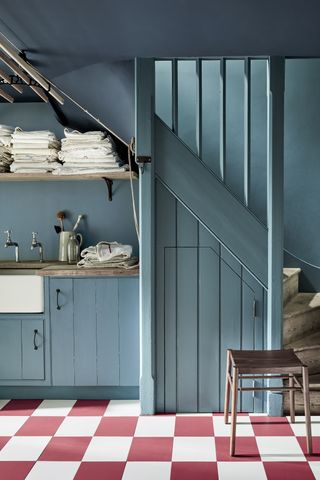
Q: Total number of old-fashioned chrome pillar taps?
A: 2